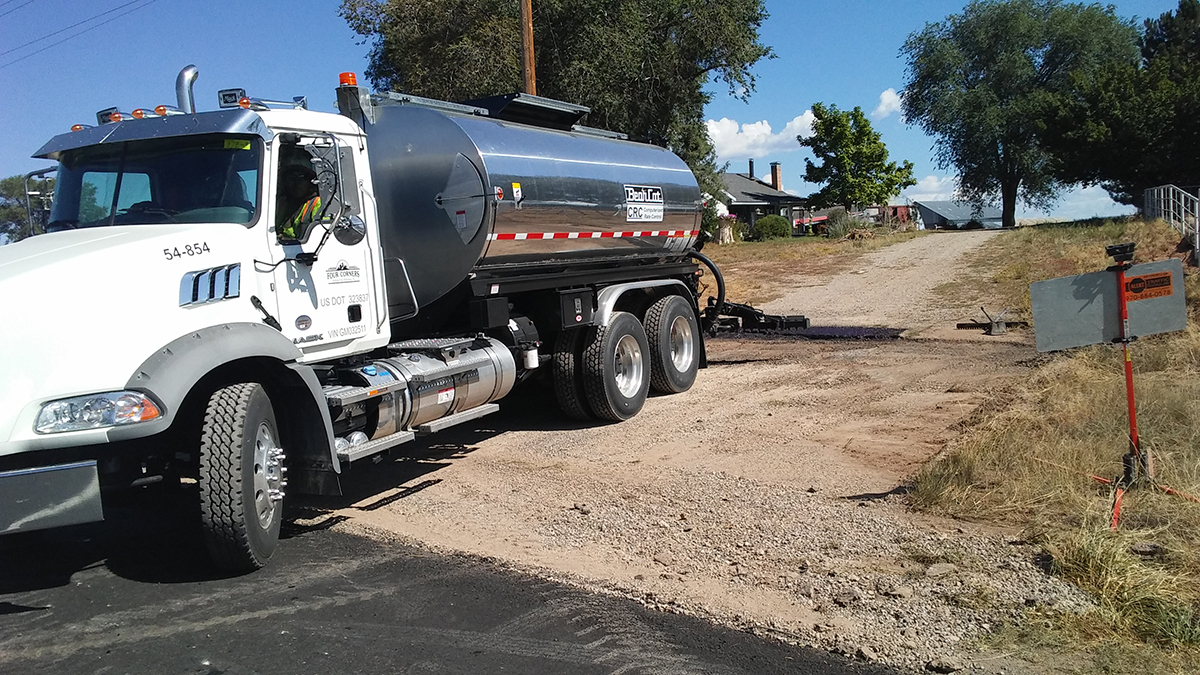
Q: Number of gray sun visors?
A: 1